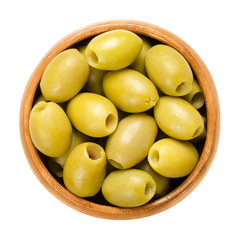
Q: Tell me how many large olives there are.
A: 11